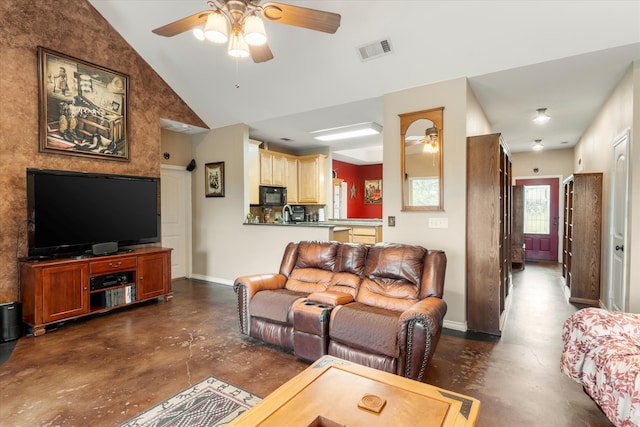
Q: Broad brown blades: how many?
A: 3